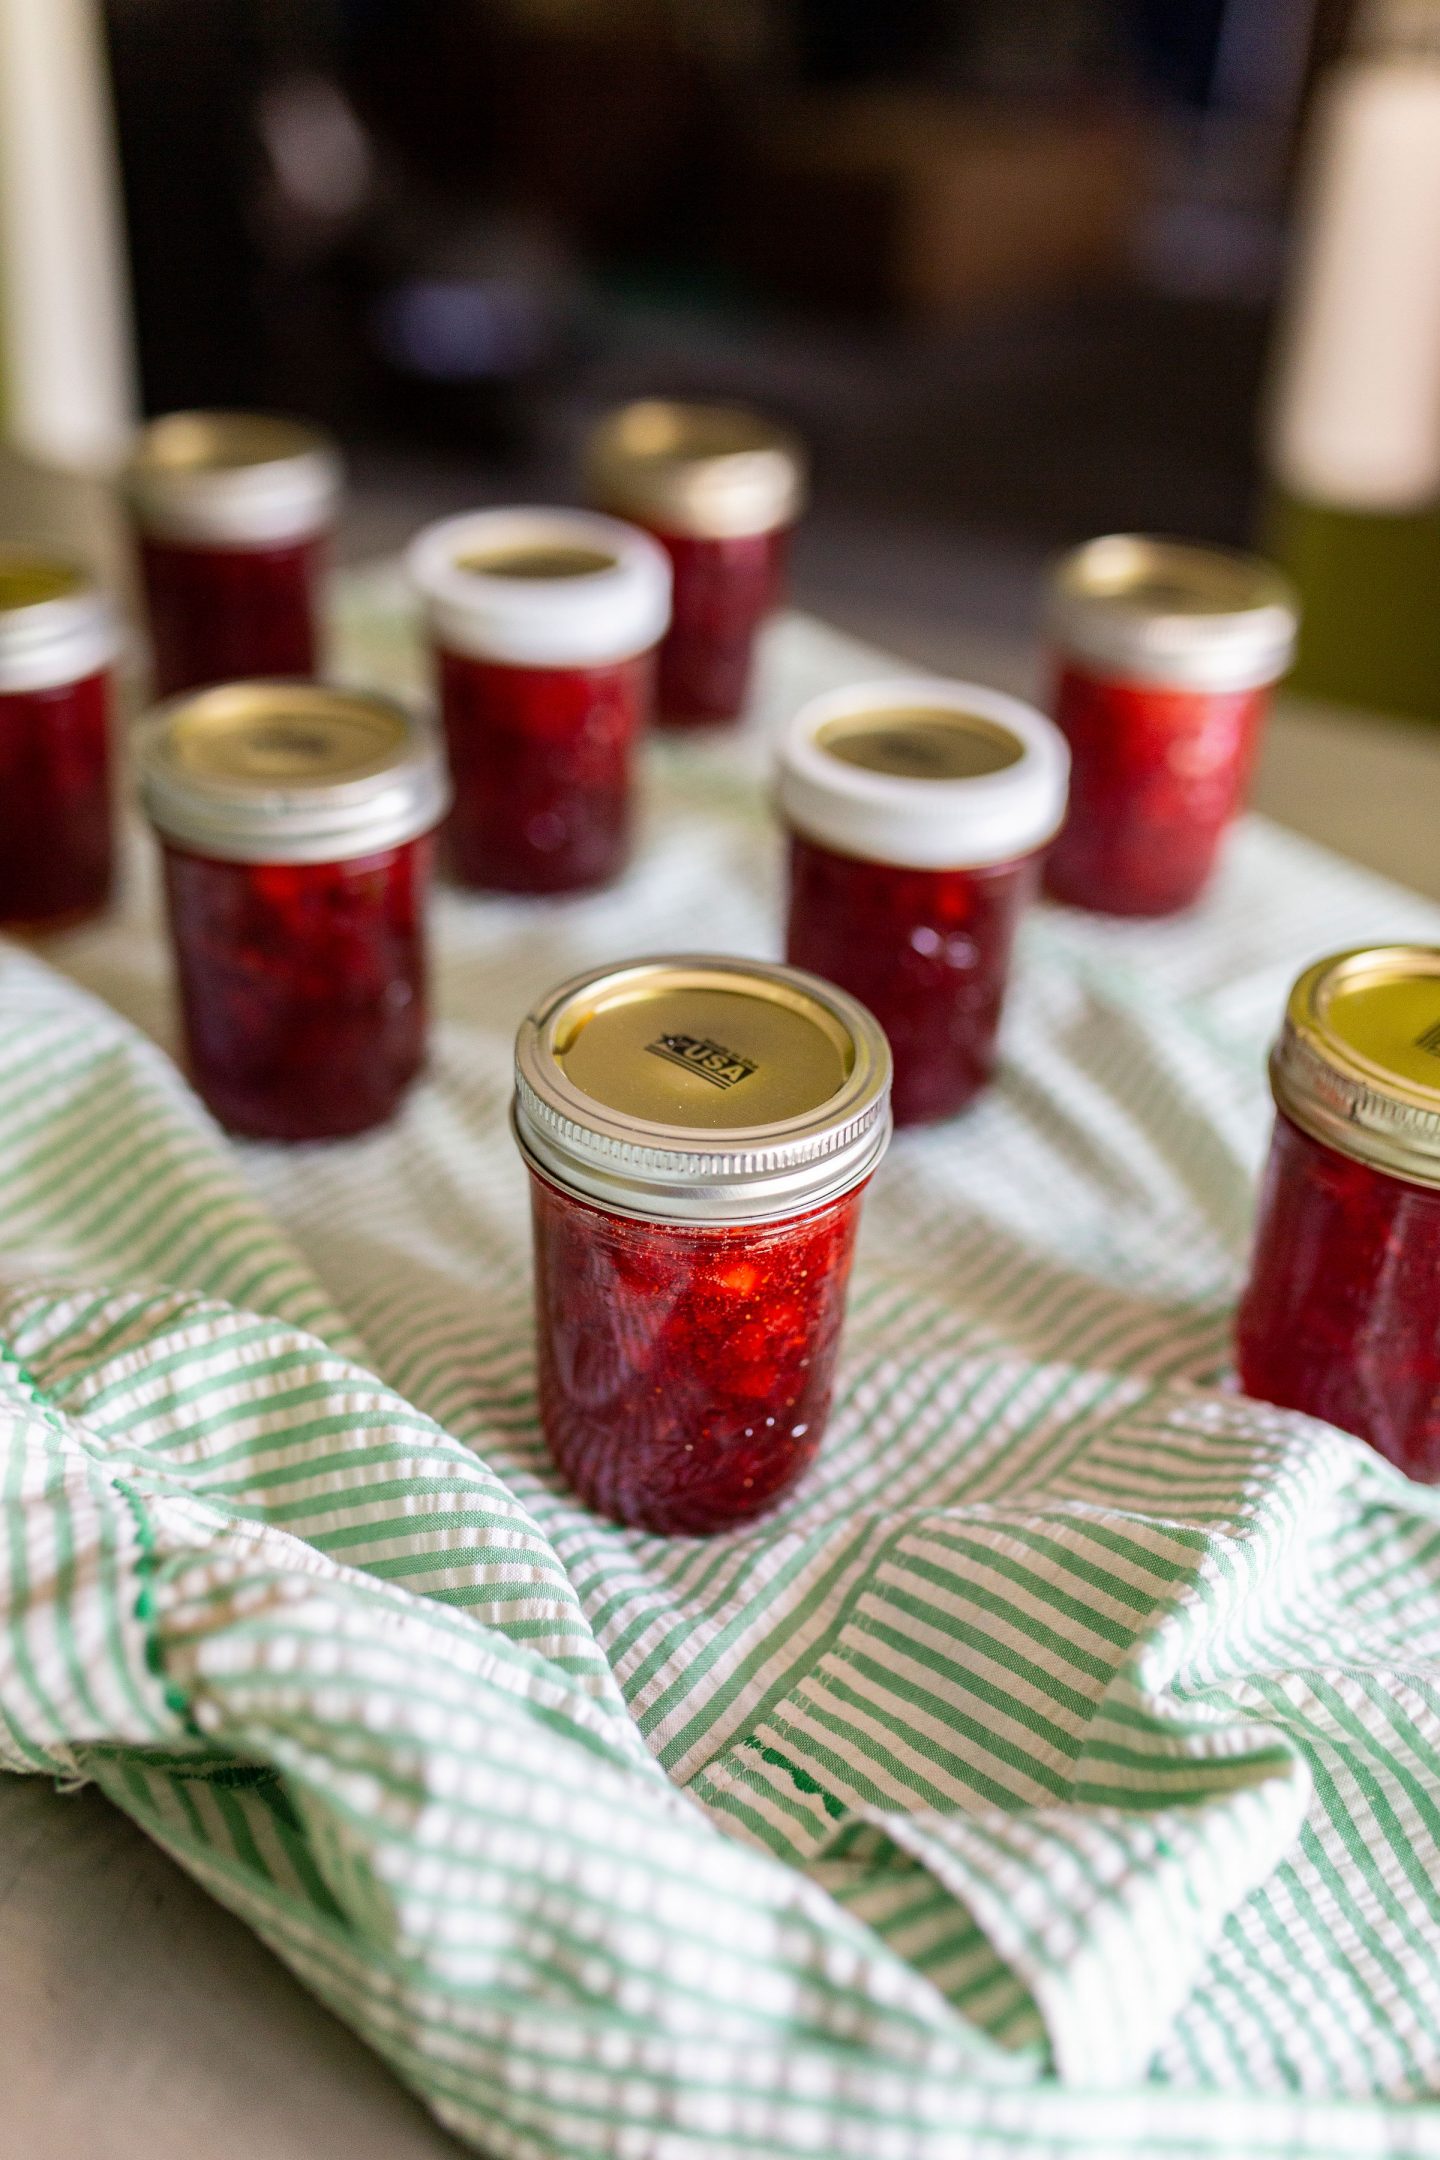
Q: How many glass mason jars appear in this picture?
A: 9